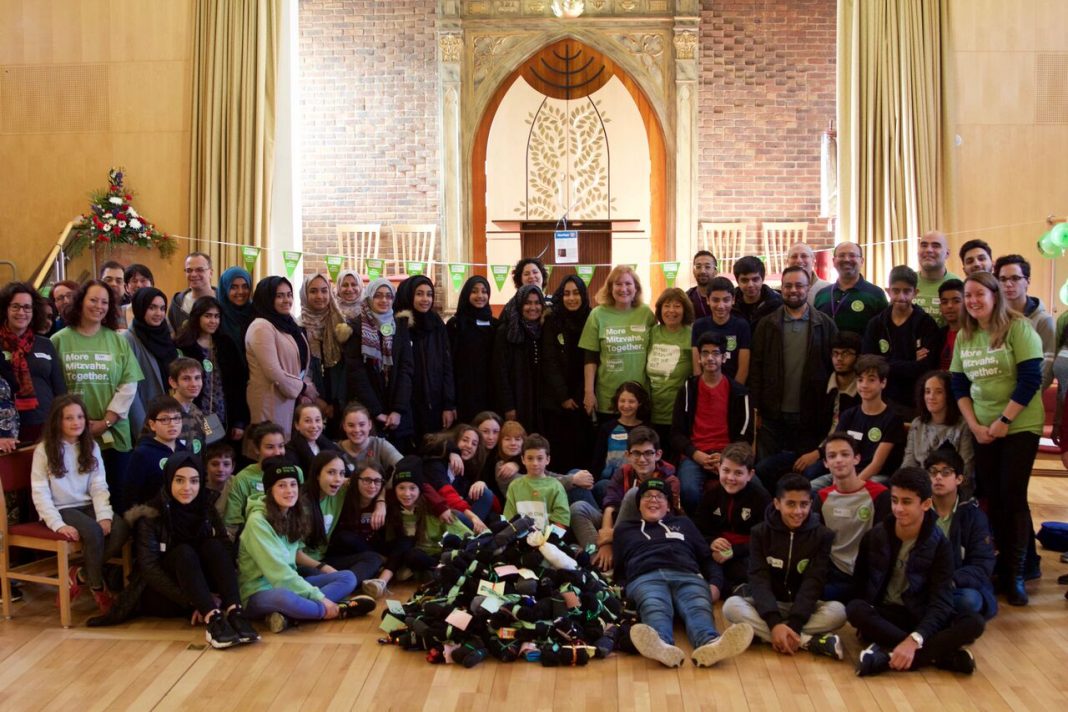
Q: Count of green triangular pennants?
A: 13